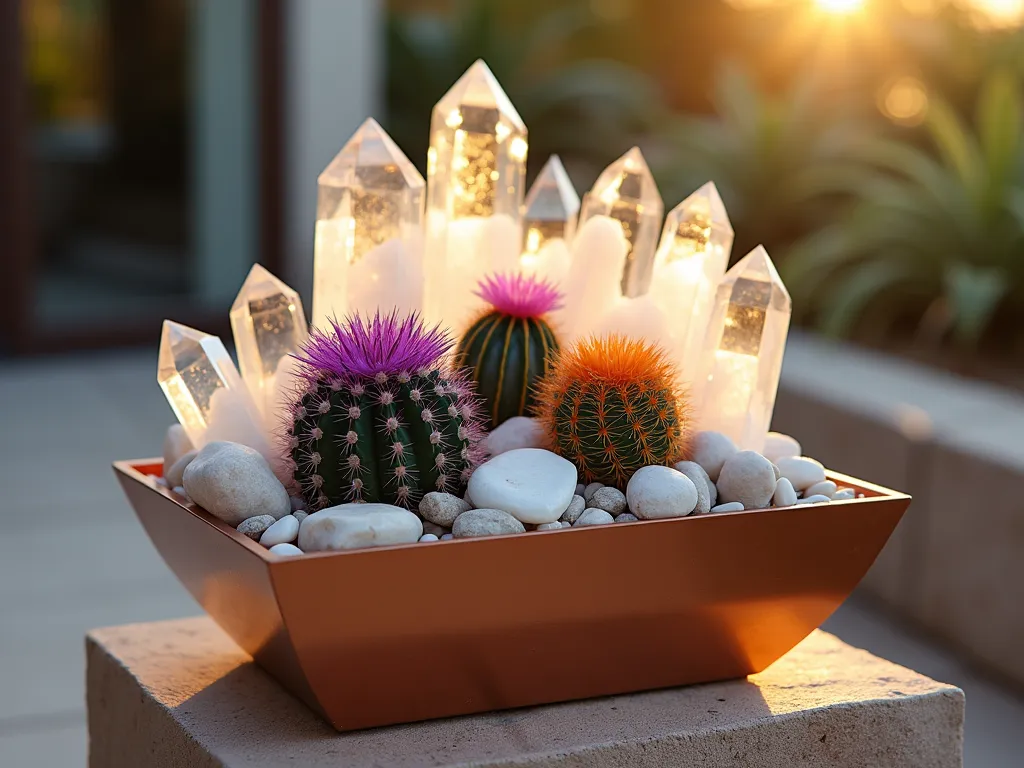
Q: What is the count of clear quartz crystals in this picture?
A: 8